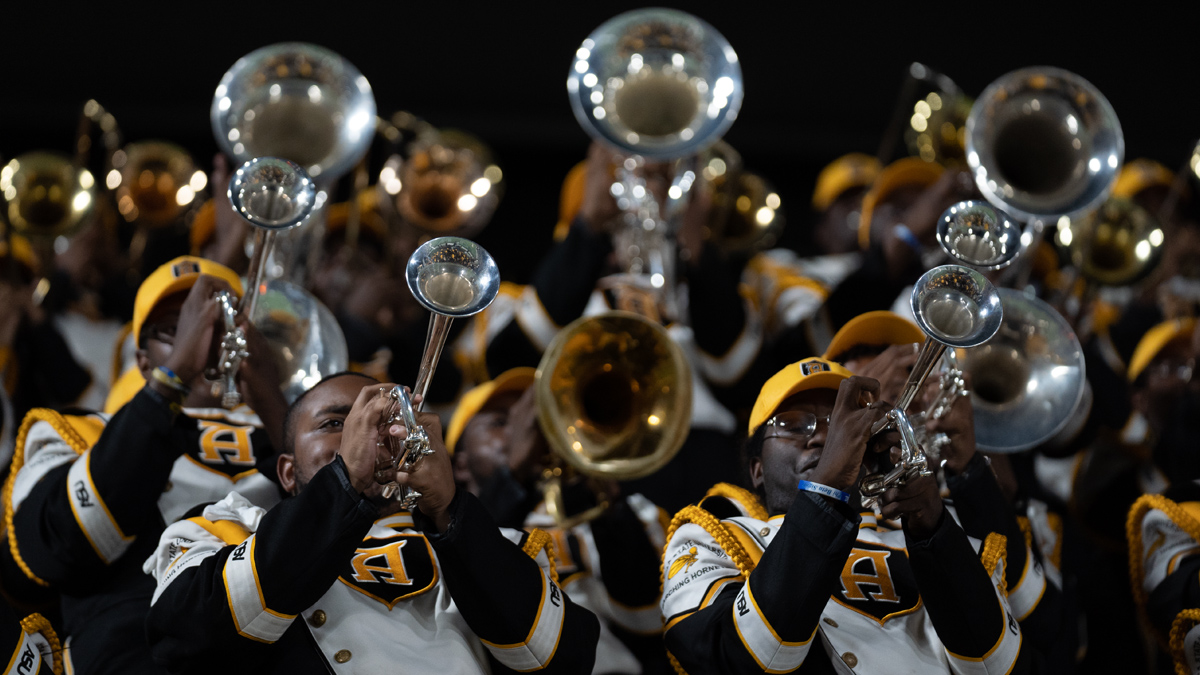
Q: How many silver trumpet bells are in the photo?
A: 4